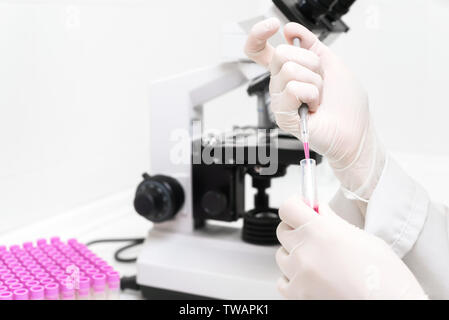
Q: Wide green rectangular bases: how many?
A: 0